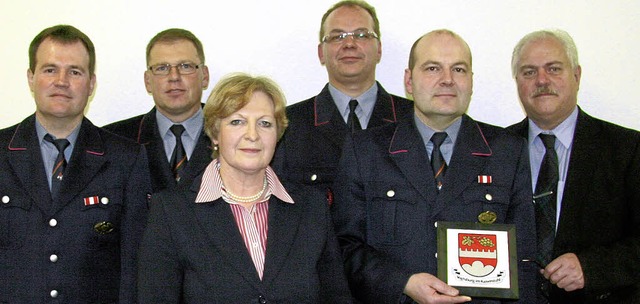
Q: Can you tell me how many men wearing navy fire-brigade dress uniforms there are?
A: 4